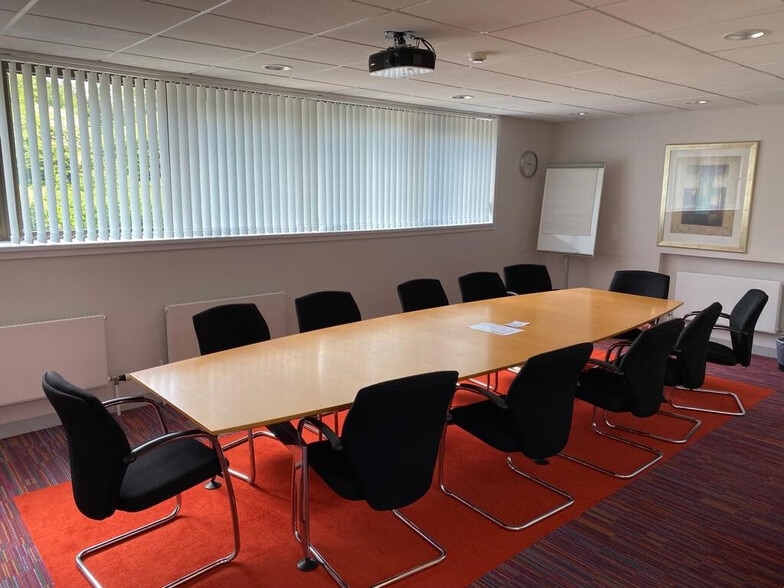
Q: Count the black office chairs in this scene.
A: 12